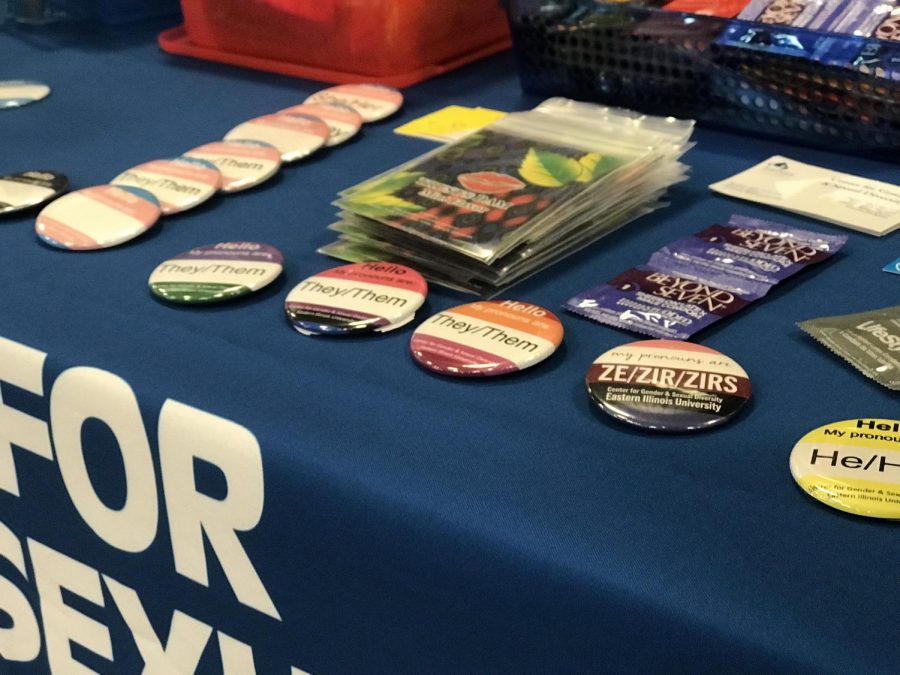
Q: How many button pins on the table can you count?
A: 13